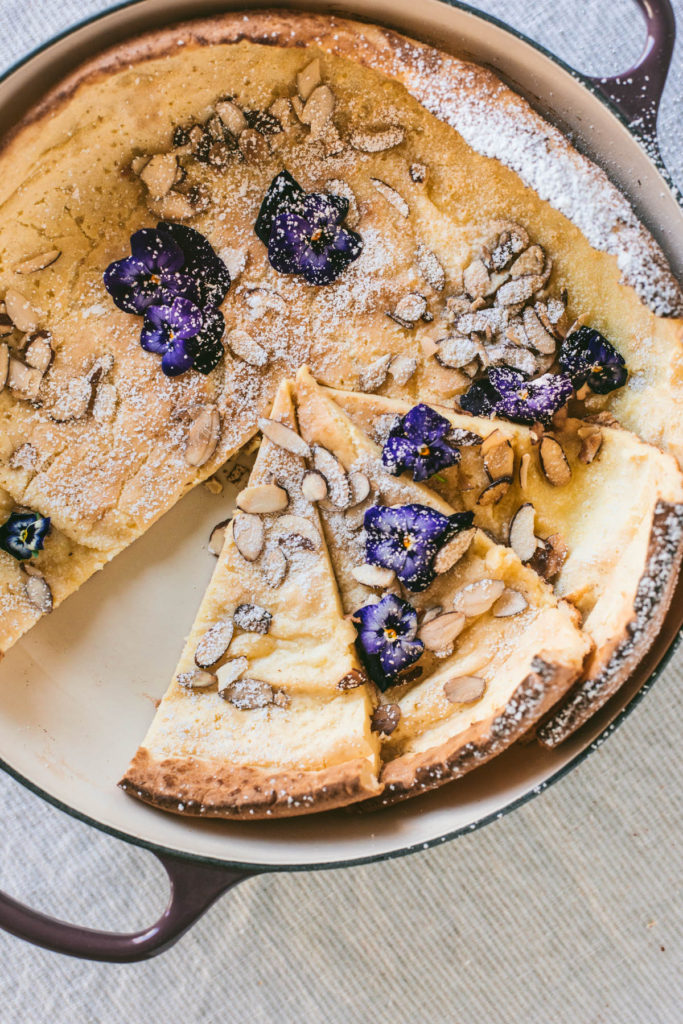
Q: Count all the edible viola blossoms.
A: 9